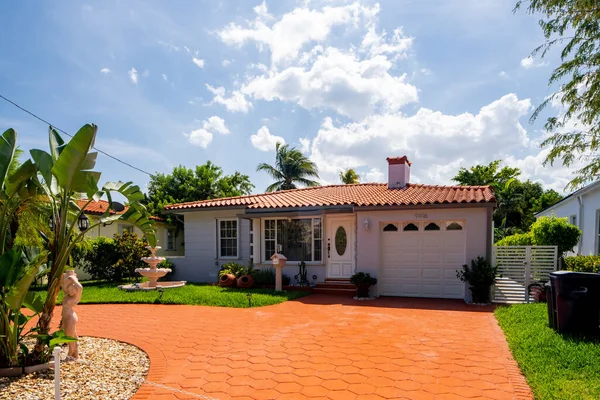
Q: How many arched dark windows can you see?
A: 4